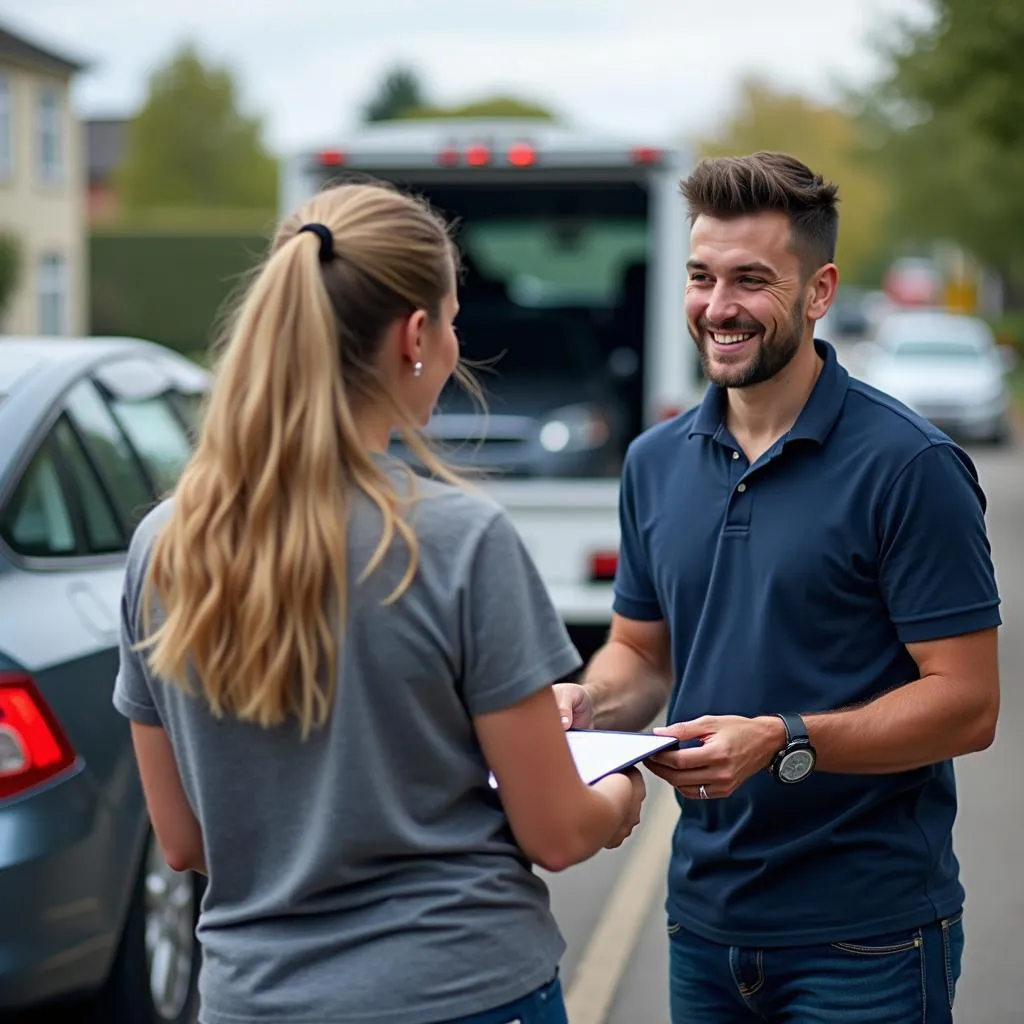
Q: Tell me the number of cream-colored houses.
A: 1